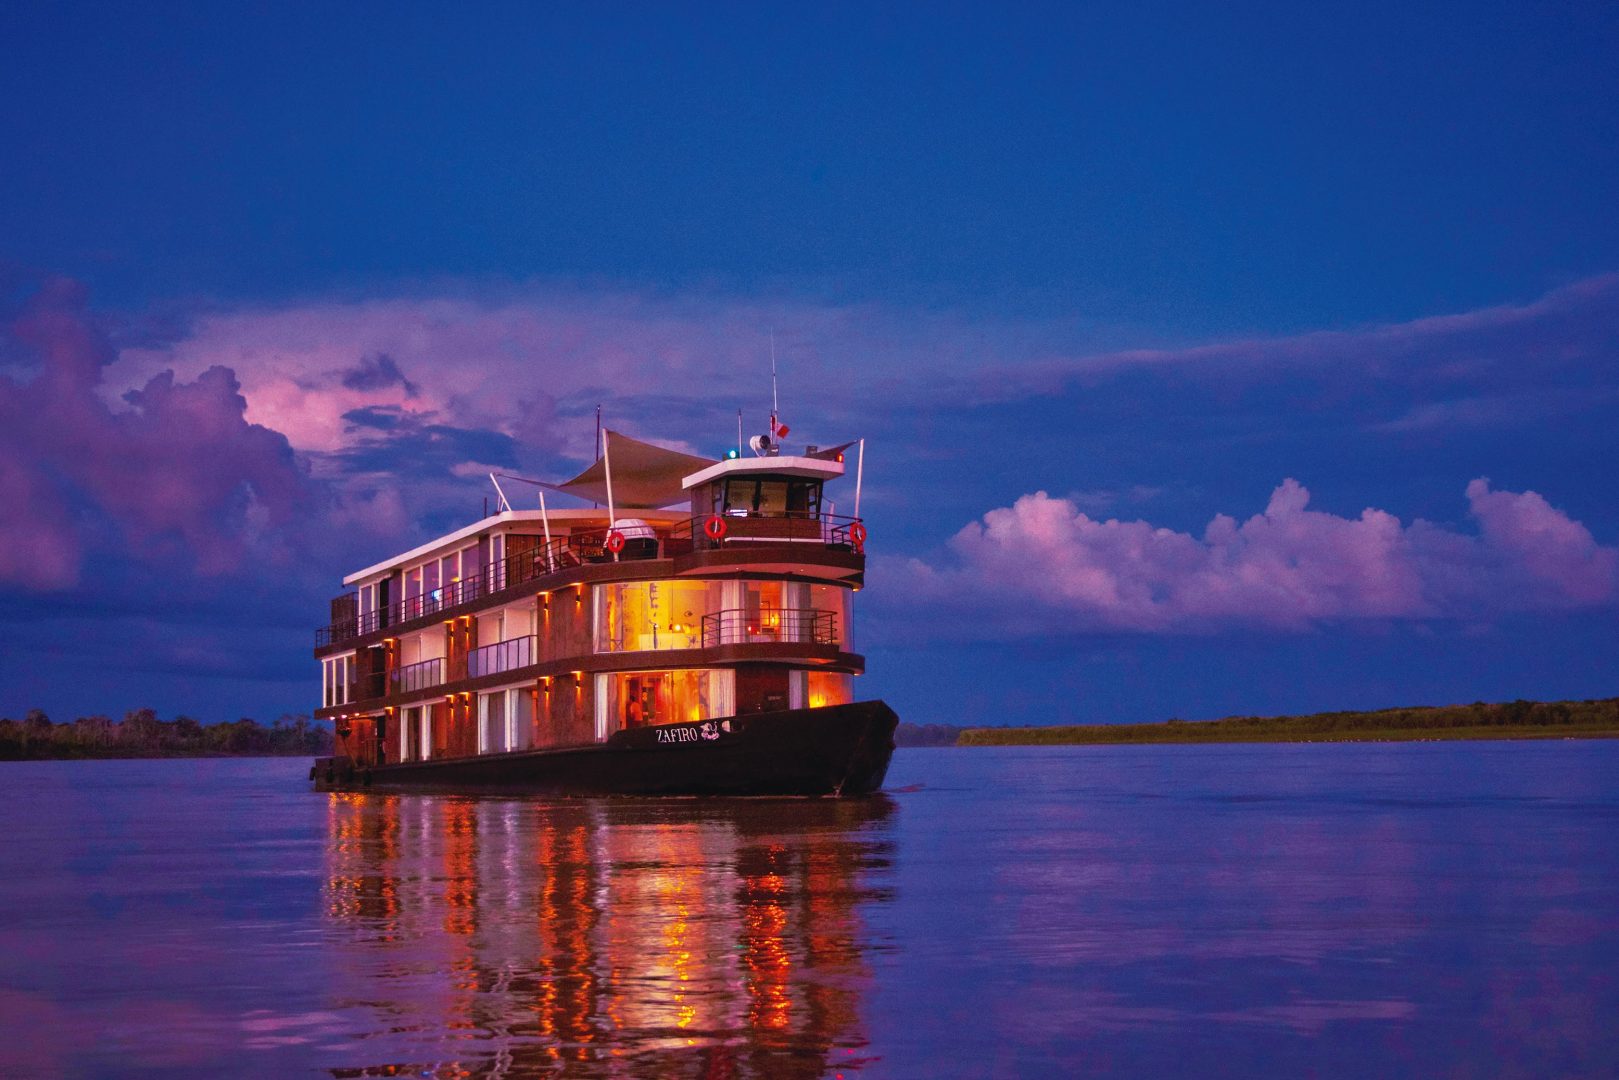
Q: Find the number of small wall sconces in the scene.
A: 10